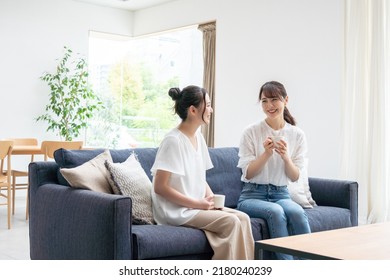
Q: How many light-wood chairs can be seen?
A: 3